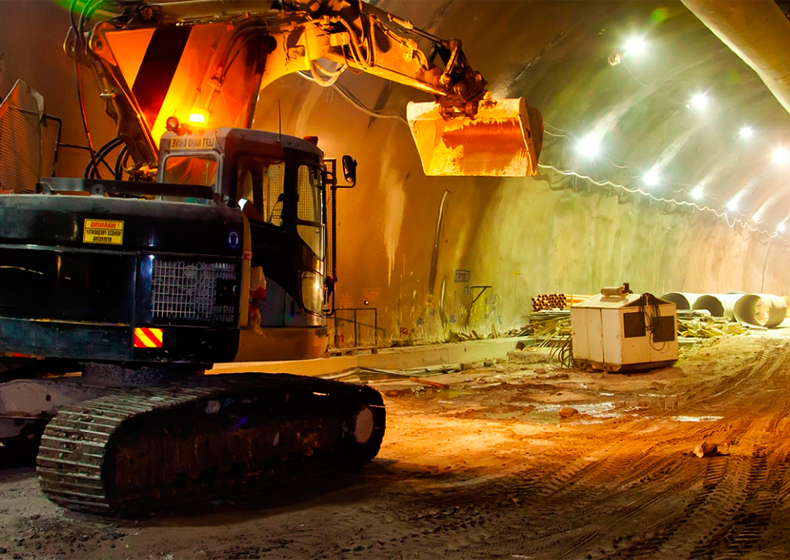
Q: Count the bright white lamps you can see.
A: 10